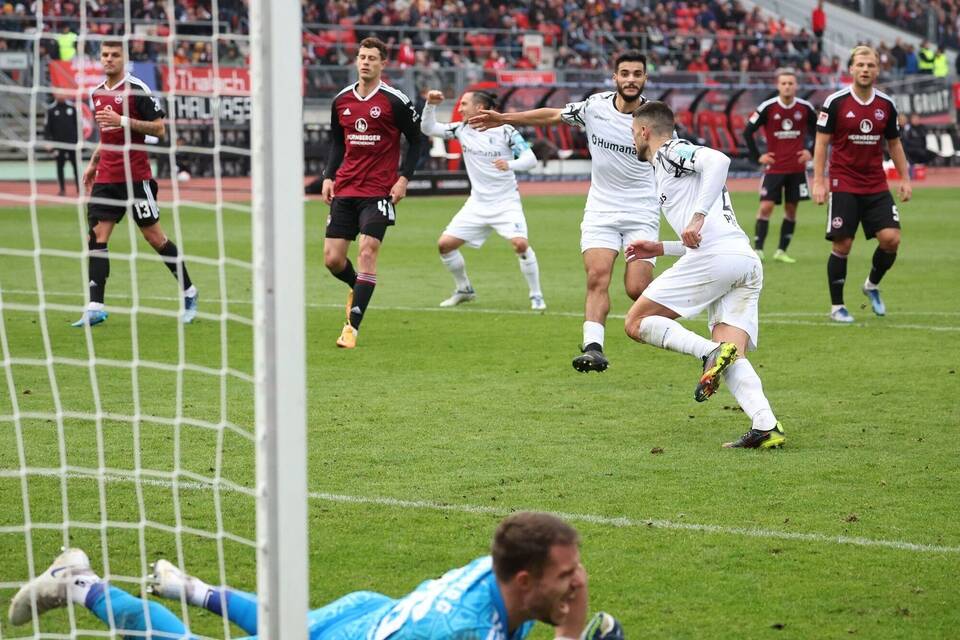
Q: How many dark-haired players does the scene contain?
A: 6